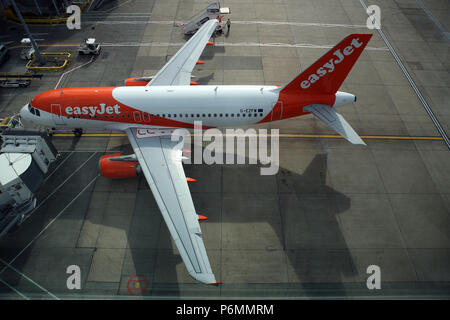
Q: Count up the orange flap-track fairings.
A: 6